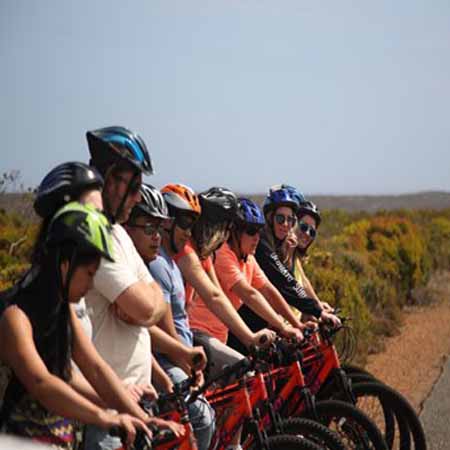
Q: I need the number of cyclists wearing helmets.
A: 9